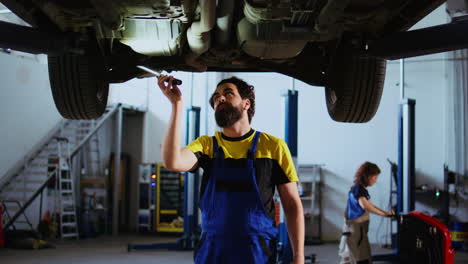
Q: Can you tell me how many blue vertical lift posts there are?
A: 3